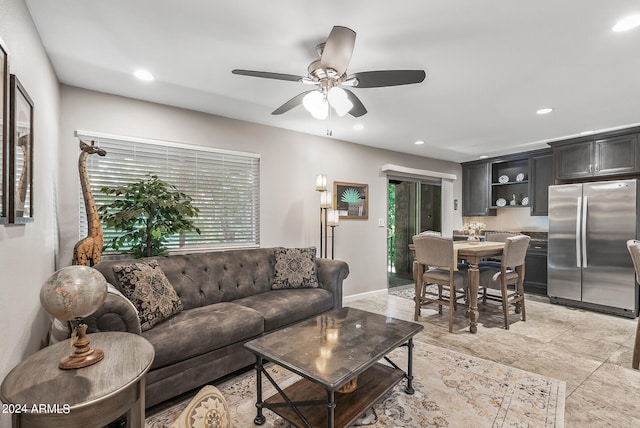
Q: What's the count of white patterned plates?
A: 4